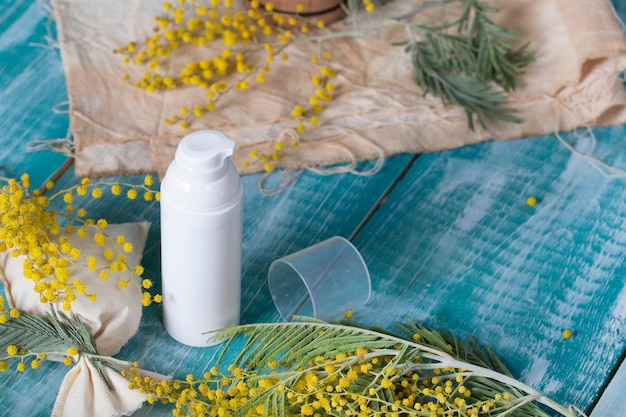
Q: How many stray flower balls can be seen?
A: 2